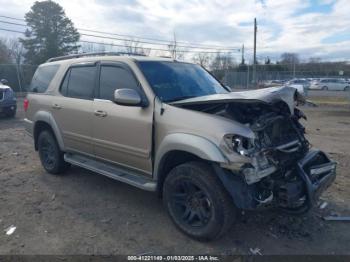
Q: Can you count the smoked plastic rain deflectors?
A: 2